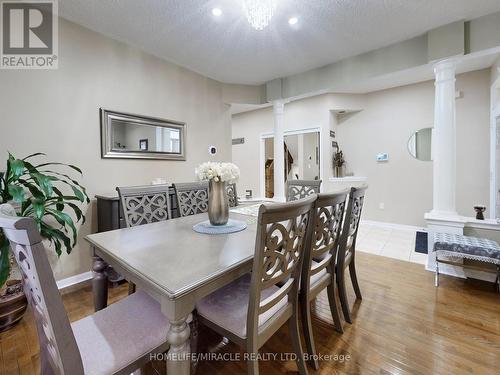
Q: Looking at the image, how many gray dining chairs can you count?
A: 8